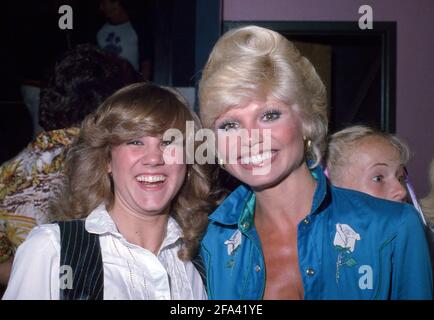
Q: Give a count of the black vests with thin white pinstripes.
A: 1